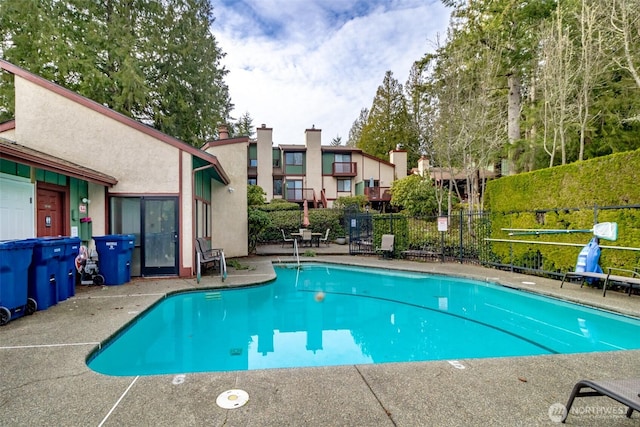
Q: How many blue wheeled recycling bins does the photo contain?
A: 4